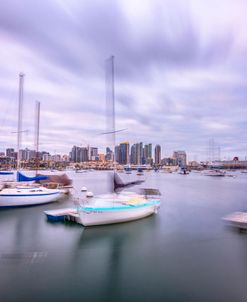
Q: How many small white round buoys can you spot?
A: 2